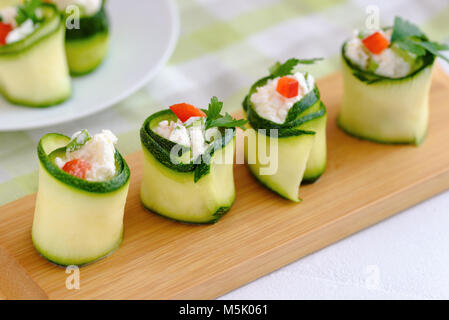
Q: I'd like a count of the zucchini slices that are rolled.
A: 6